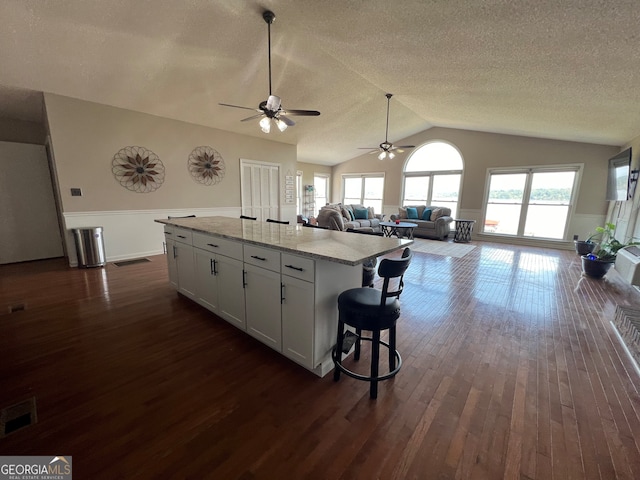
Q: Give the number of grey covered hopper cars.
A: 0